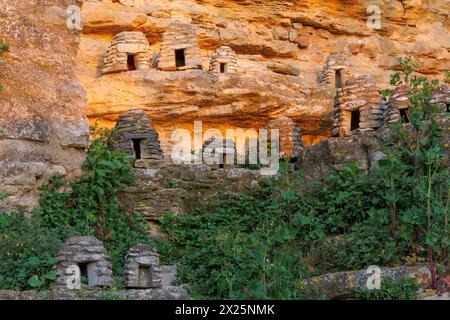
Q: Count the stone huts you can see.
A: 12